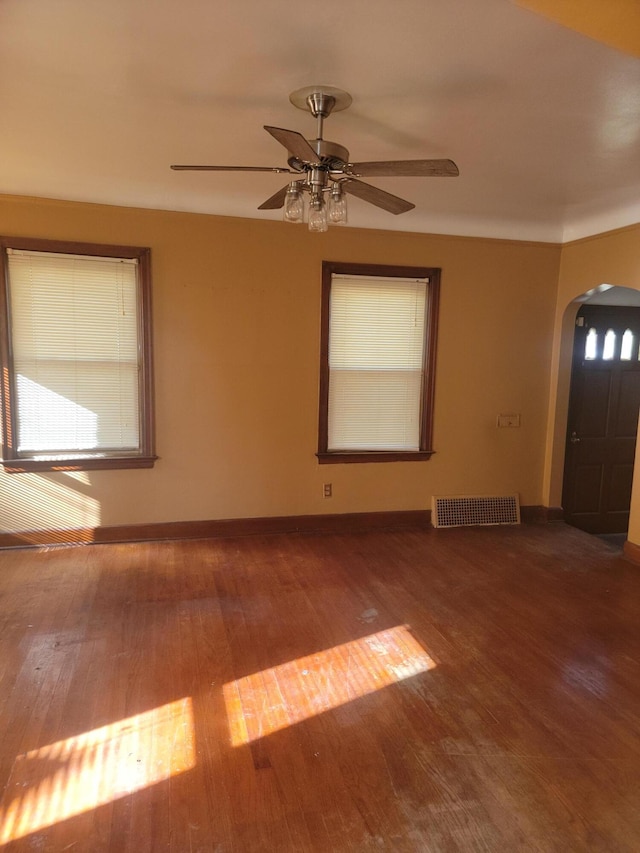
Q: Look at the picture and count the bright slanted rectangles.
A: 2